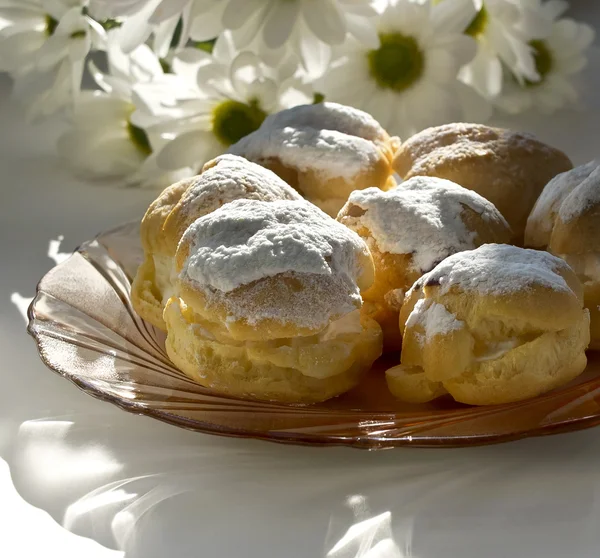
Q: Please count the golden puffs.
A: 7